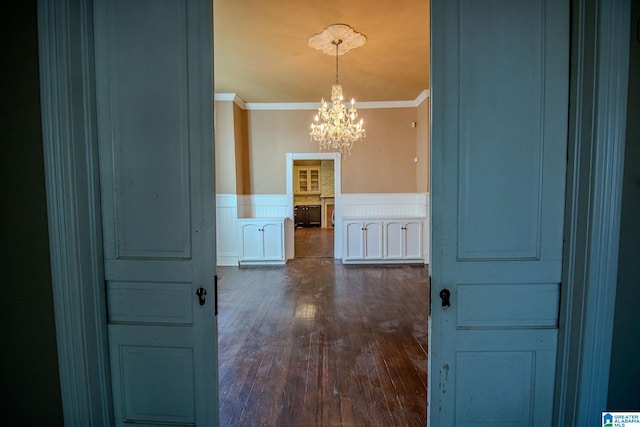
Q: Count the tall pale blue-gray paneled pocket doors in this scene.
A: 2